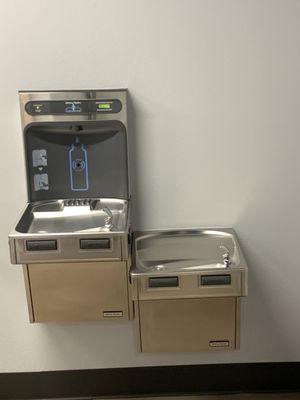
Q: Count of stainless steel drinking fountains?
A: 2